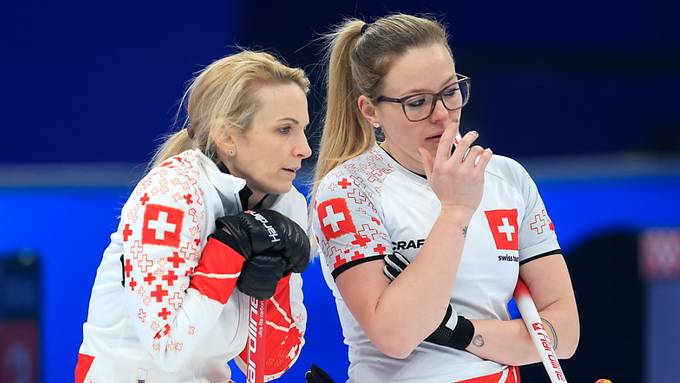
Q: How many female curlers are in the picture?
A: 2